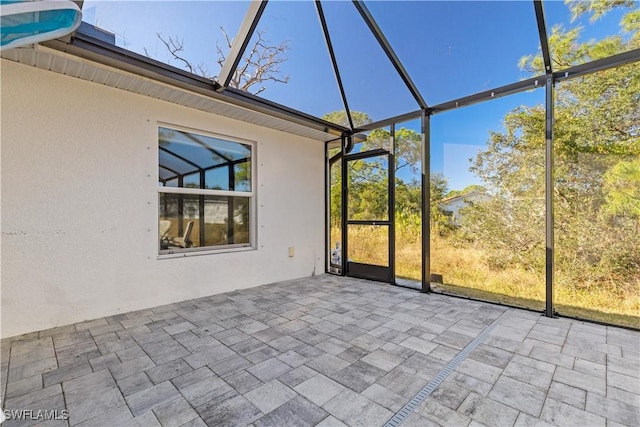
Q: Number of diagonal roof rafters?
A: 4